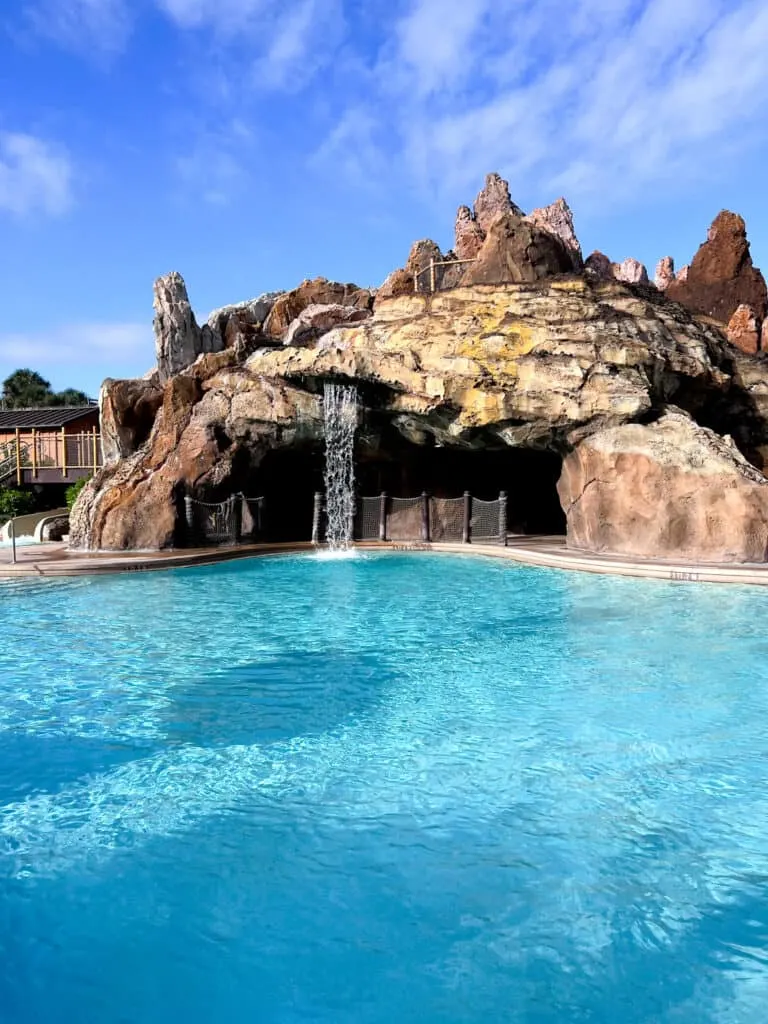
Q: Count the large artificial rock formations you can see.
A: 1